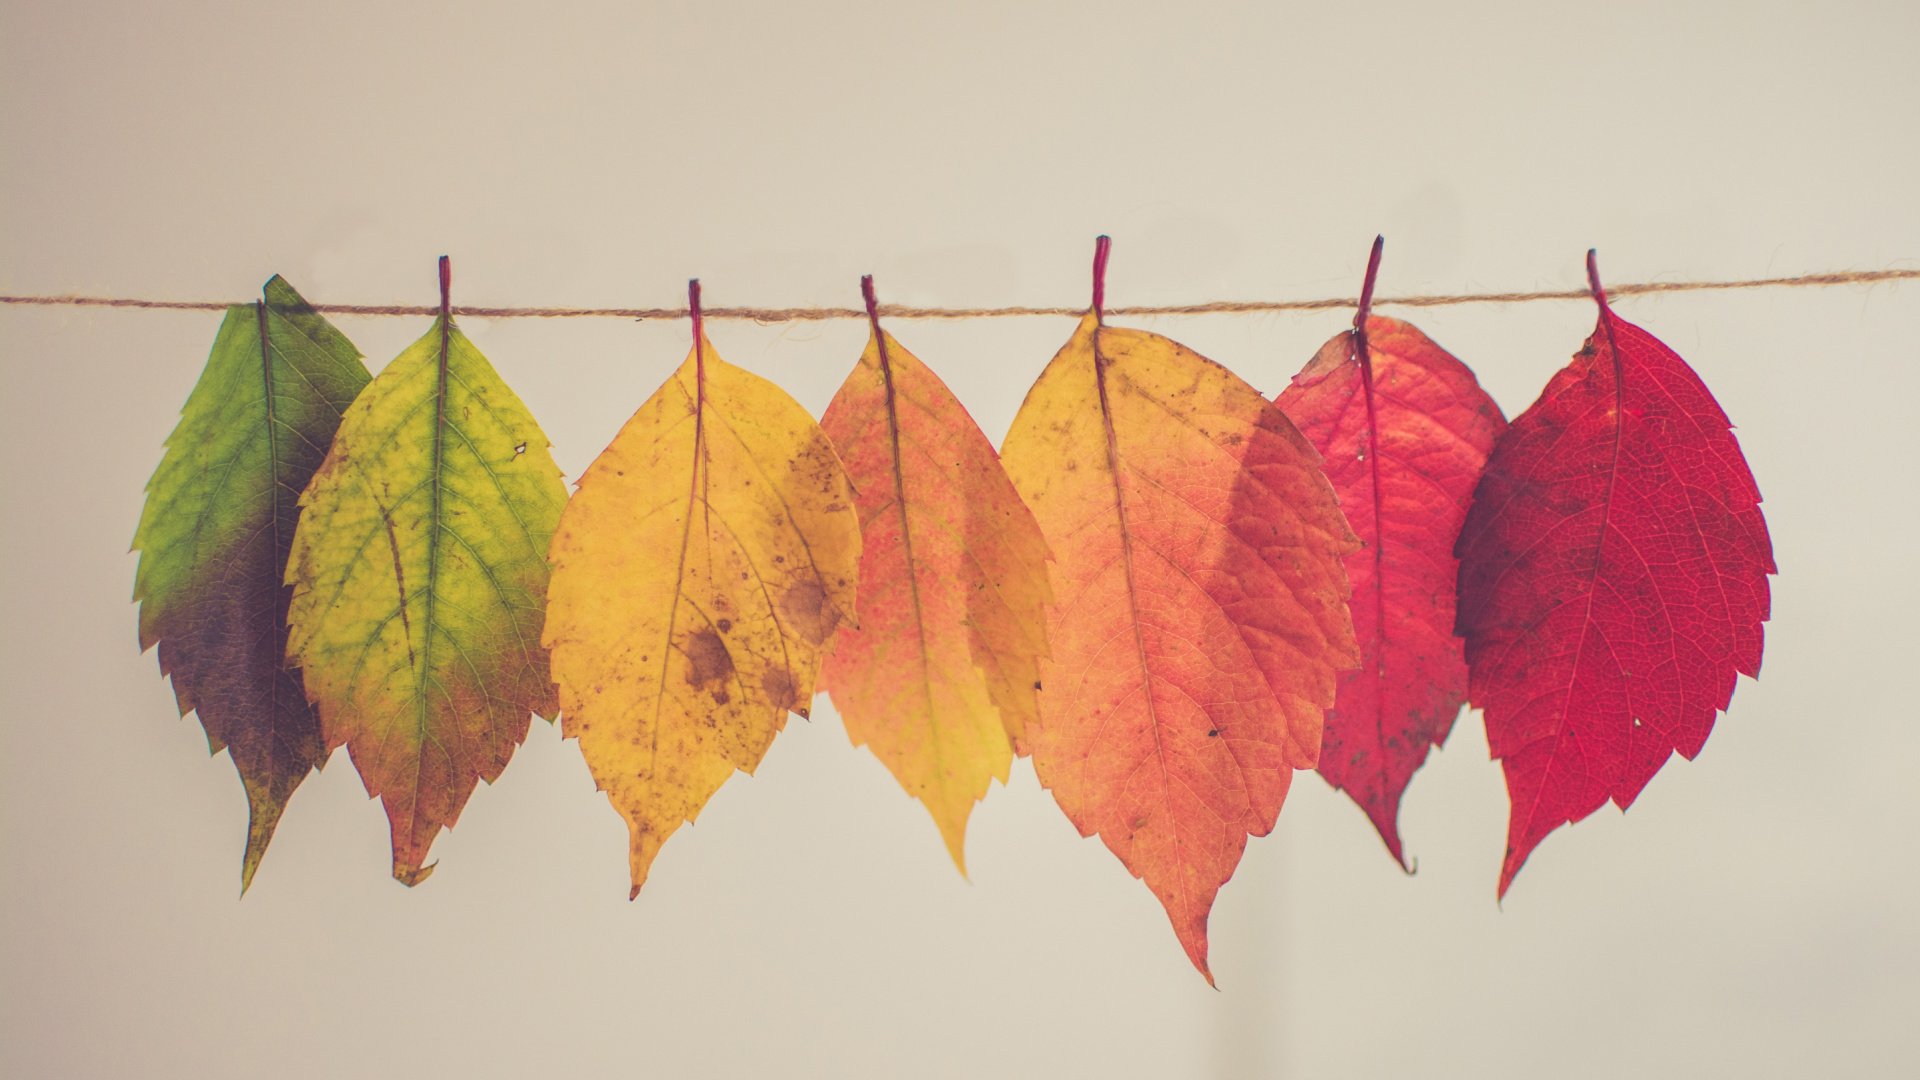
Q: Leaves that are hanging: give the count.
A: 7